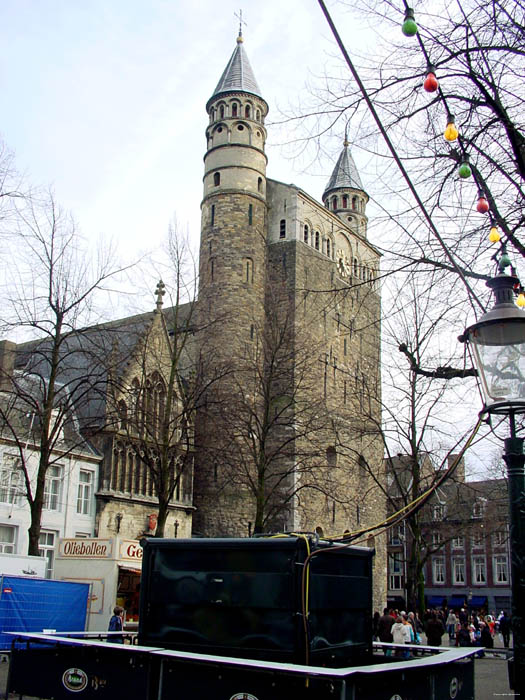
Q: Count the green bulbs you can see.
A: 3